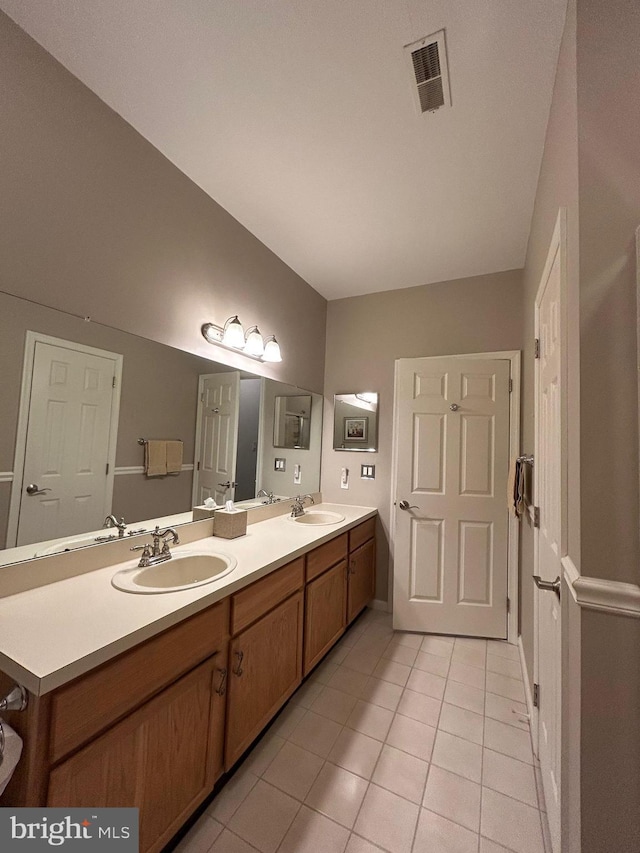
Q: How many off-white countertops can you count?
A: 1